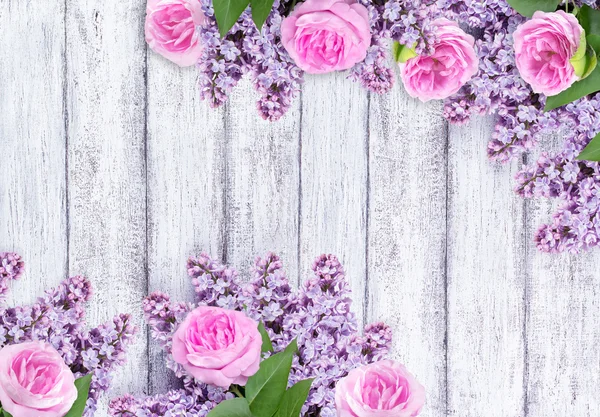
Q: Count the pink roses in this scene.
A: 7